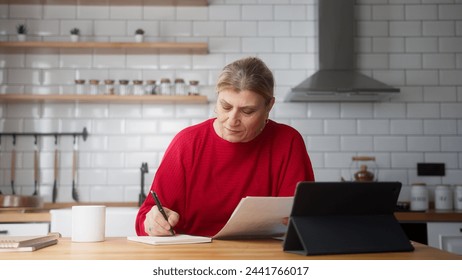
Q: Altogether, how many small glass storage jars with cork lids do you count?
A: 9